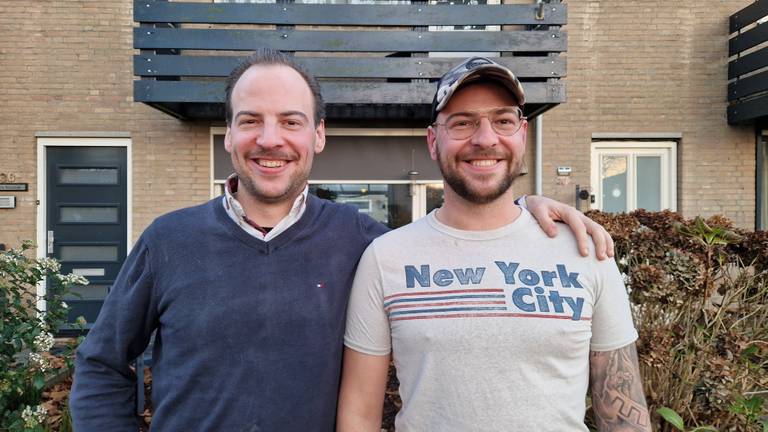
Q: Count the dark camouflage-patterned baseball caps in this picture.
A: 1